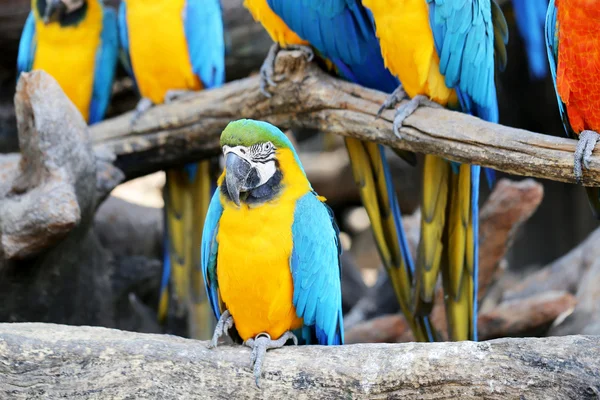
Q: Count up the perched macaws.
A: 6